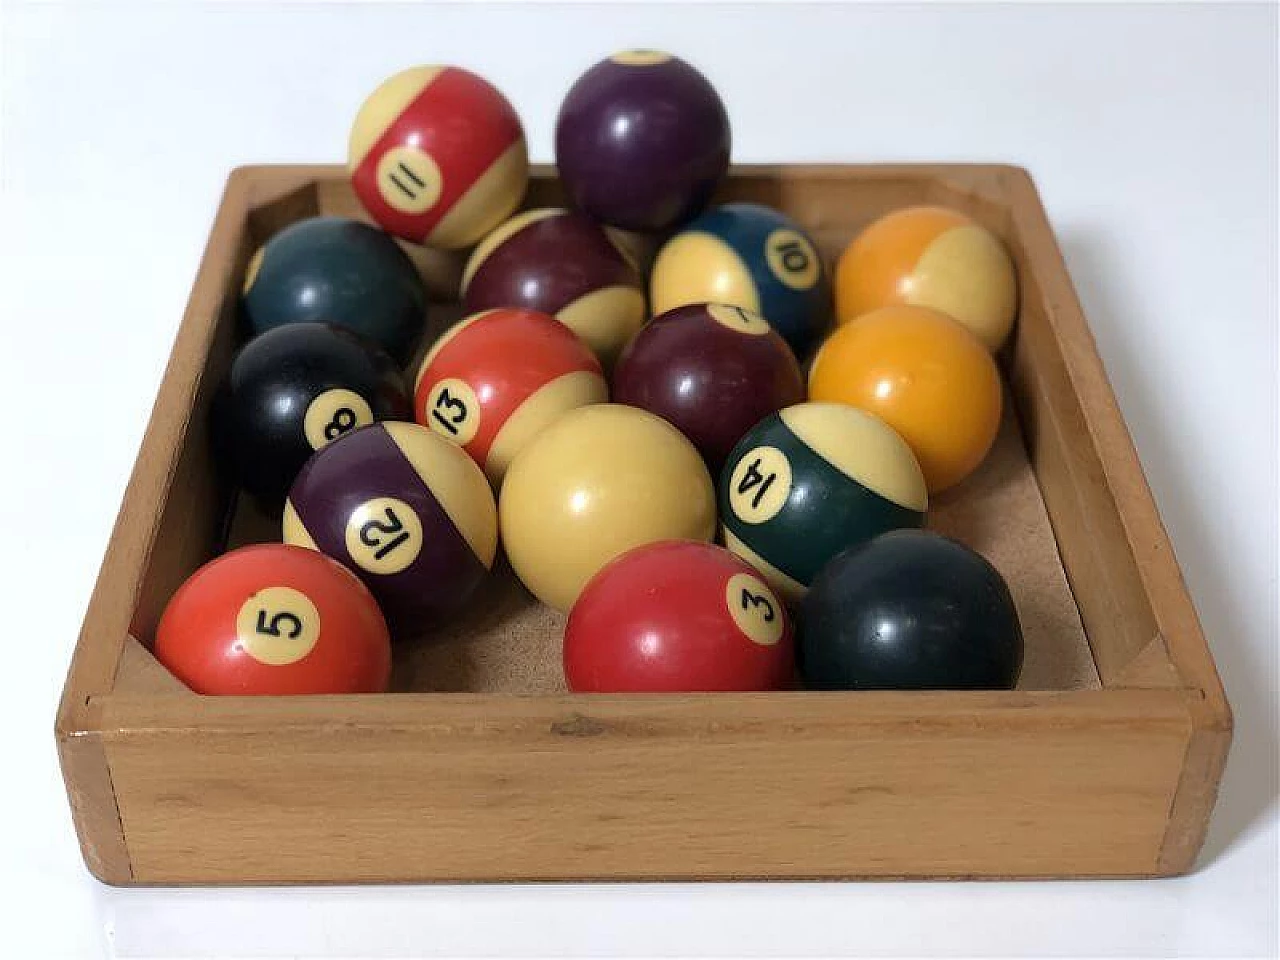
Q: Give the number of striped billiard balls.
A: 7